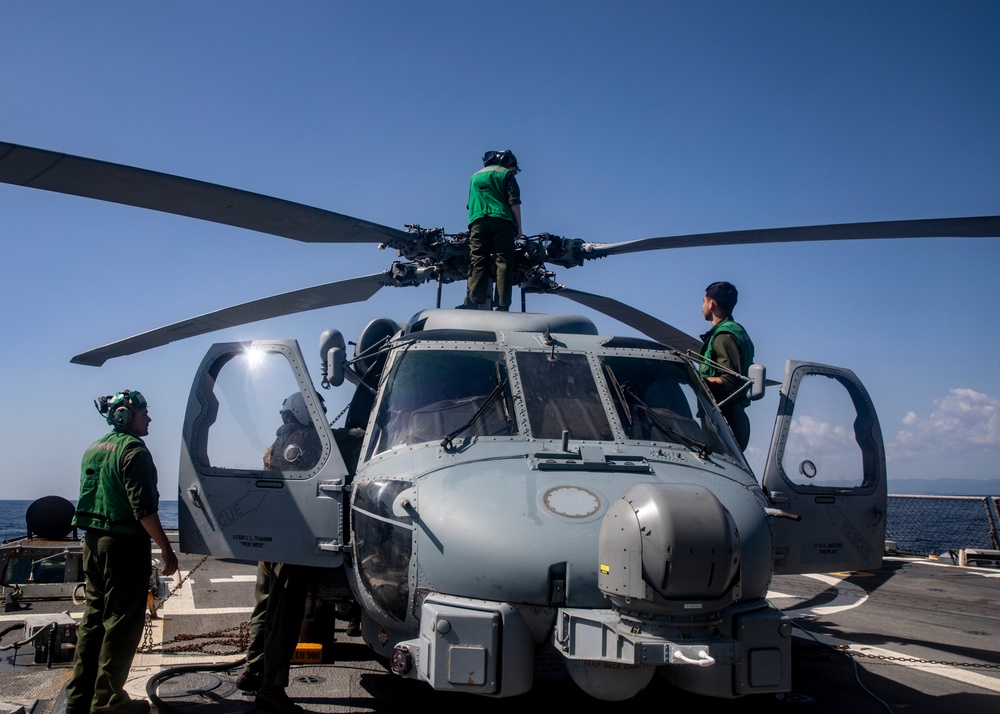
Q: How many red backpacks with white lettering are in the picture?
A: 0